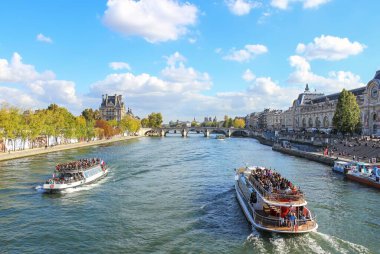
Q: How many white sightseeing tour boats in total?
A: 2